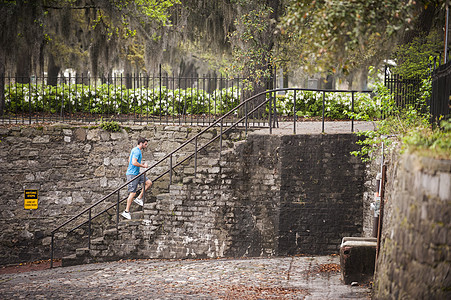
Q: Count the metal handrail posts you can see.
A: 12